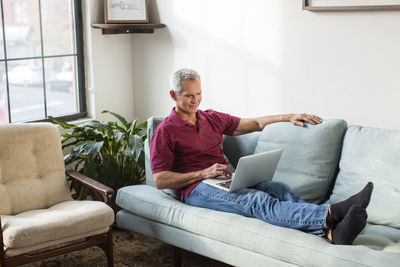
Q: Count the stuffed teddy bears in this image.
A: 0